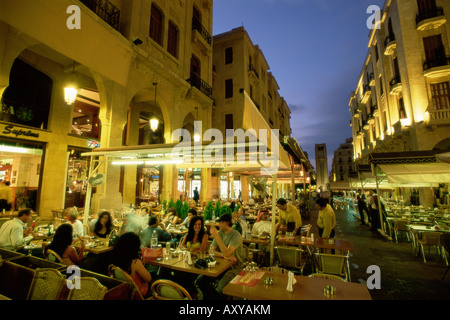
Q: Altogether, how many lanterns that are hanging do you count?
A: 3